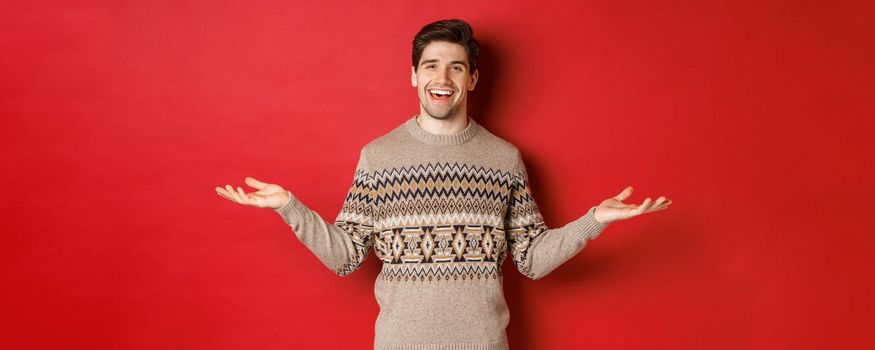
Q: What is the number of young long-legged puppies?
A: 0